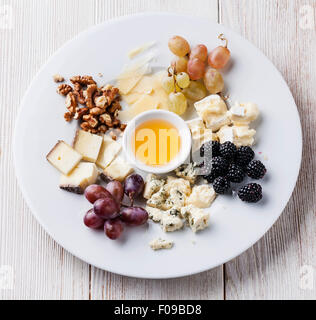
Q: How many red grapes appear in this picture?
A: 7